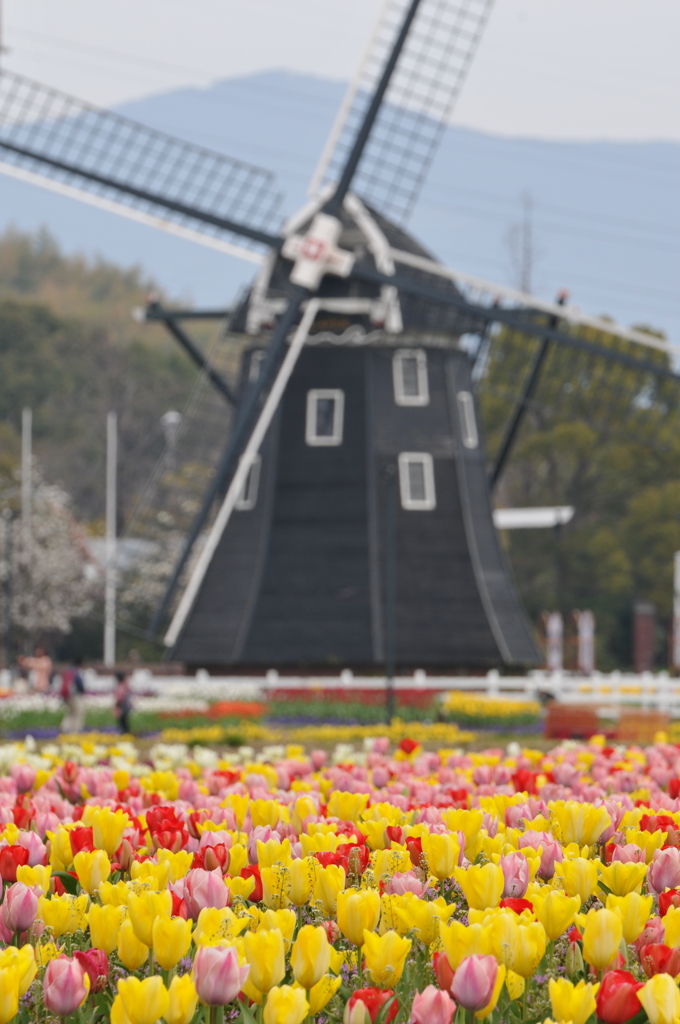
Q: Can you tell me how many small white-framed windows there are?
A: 6